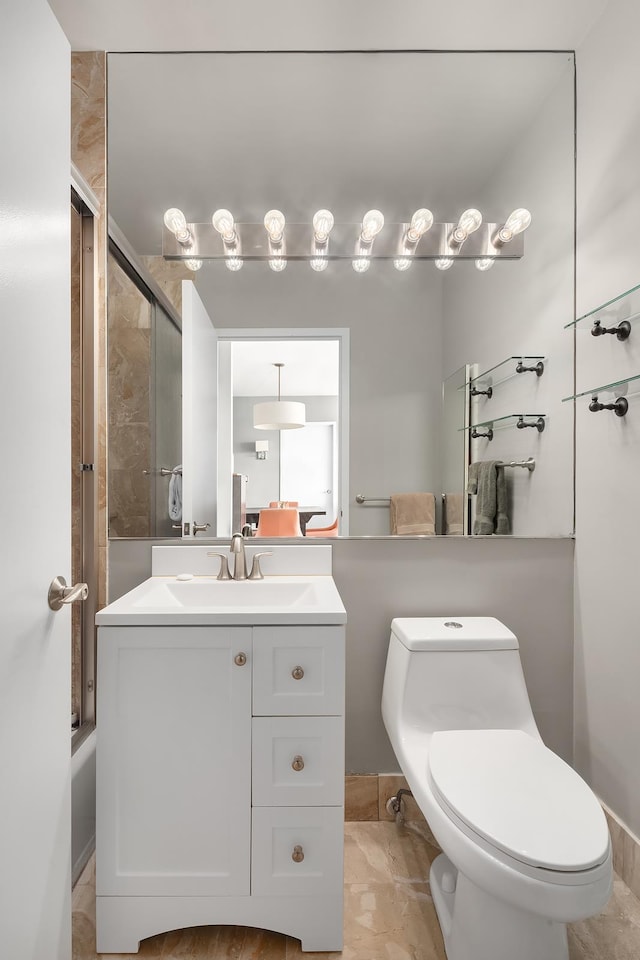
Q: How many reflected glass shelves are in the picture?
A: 2